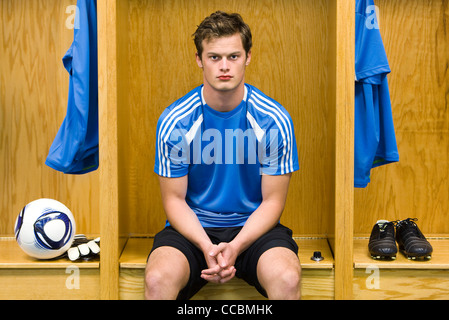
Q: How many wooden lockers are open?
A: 3